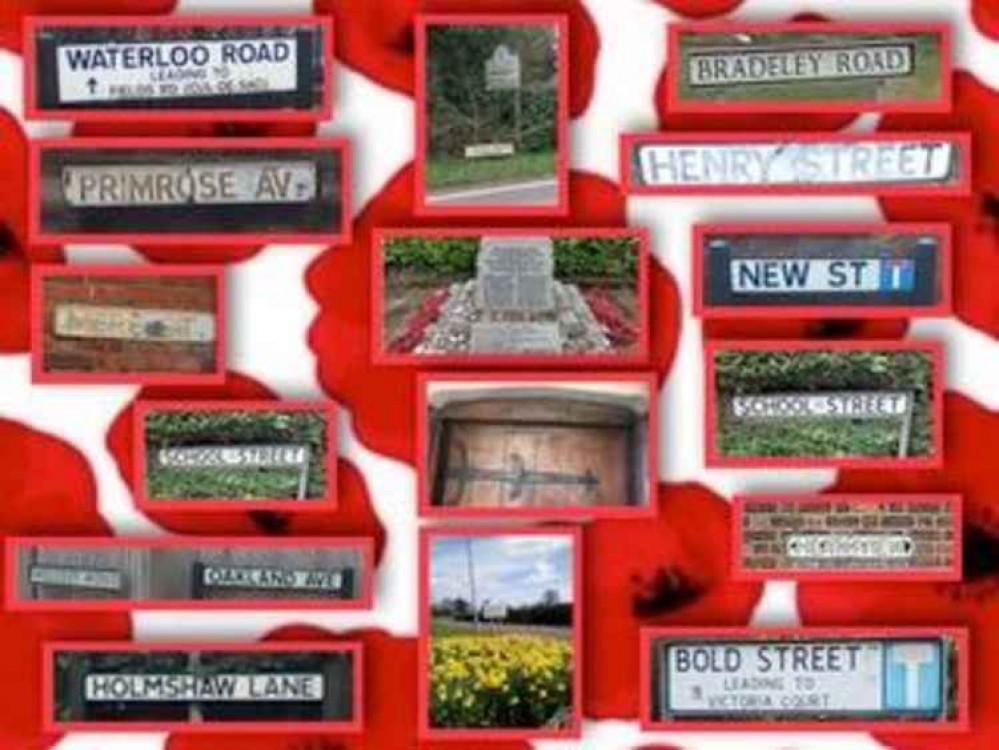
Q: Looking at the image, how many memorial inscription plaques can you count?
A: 1